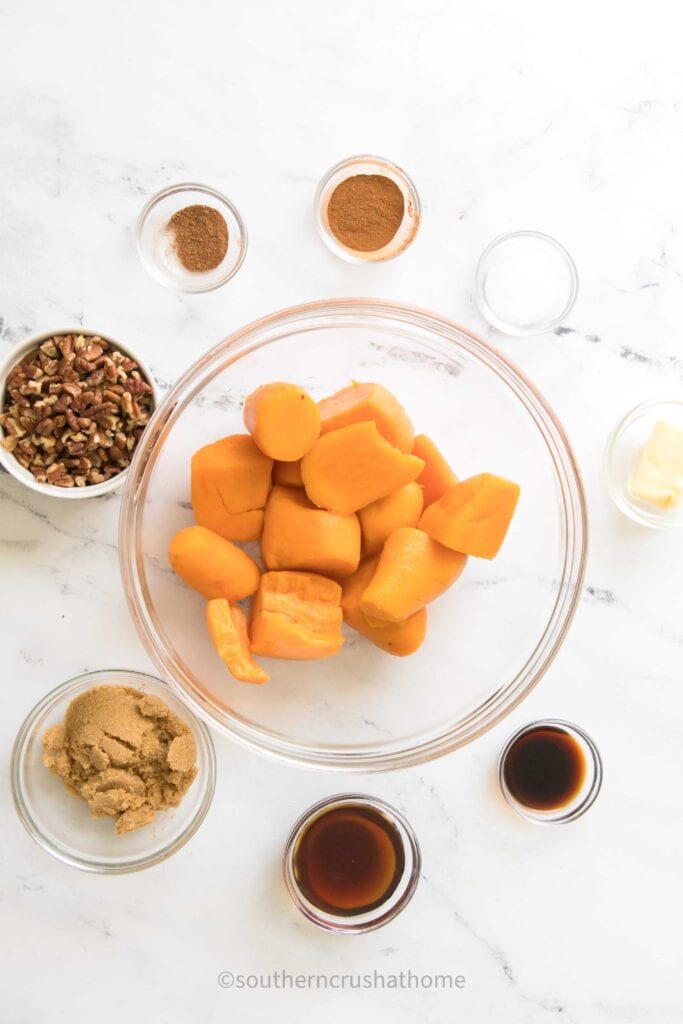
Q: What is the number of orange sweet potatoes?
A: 14